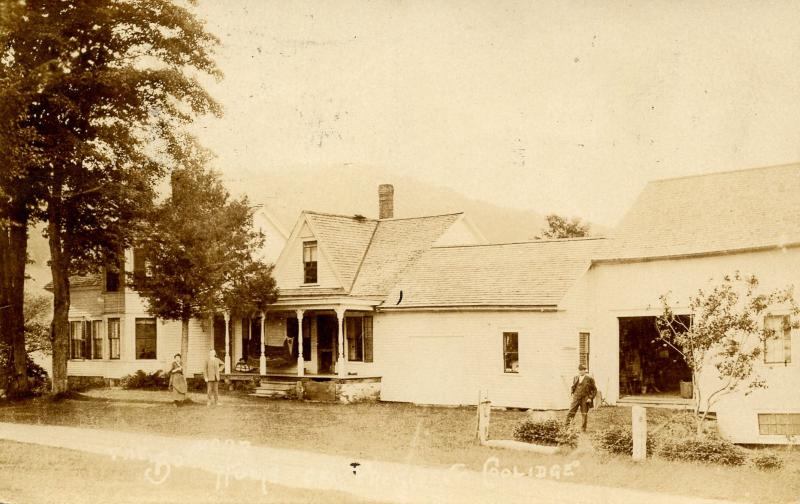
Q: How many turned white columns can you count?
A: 4